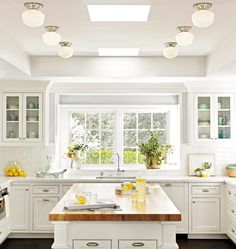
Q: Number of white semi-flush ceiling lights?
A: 6